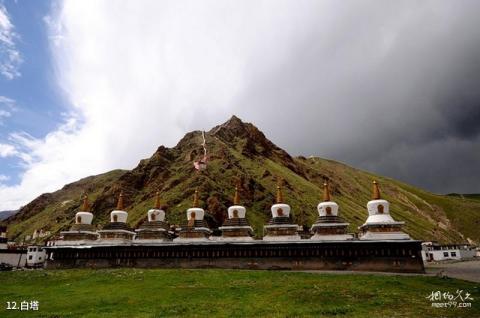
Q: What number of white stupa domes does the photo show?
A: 8